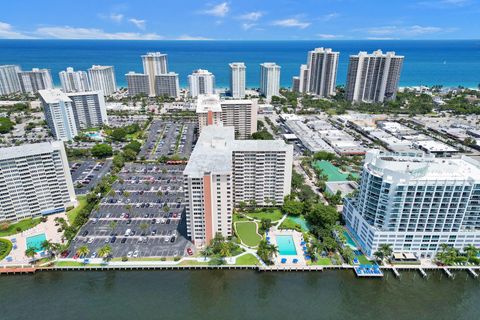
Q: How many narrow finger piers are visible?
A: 4